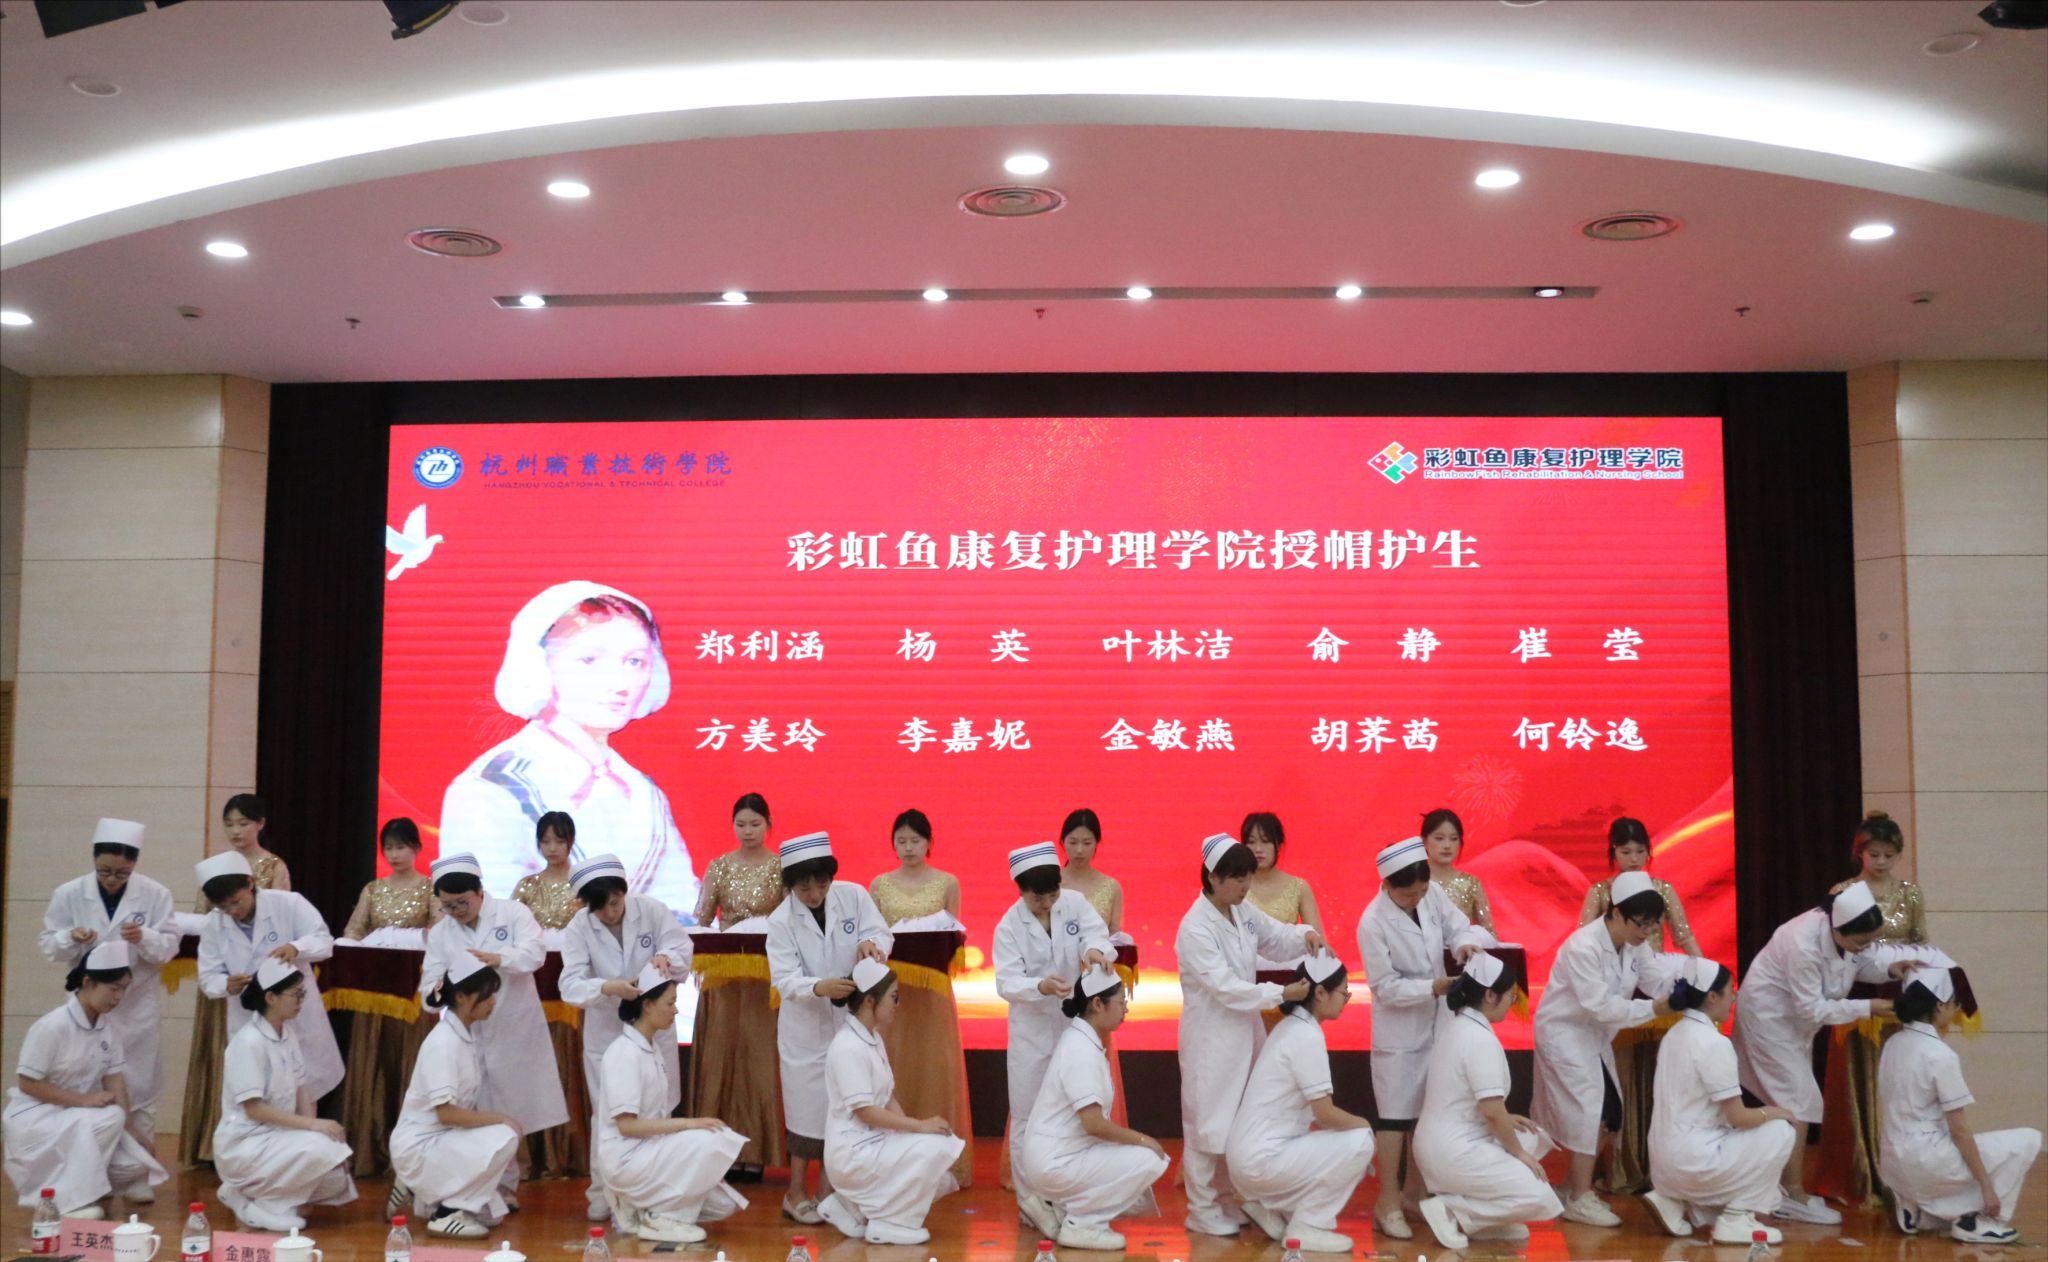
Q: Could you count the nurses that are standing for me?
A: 10